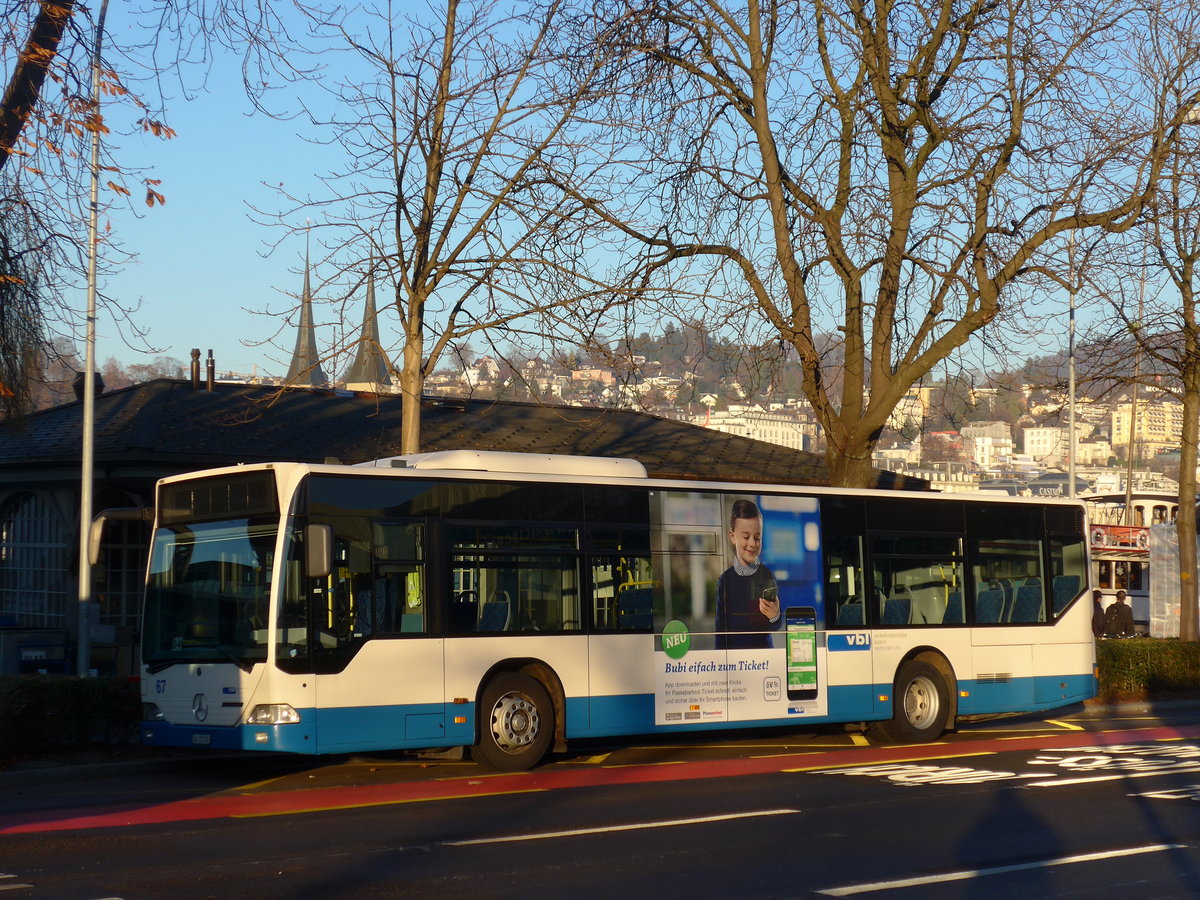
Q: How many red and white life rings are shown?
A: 2